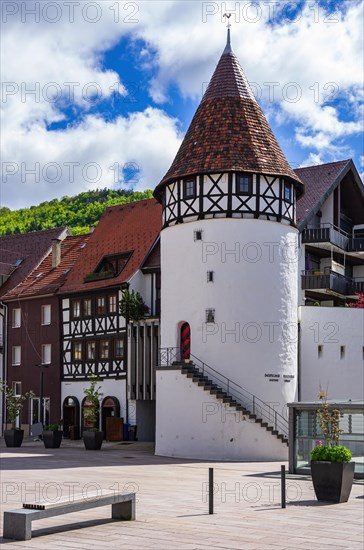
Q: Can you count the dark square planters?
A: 4